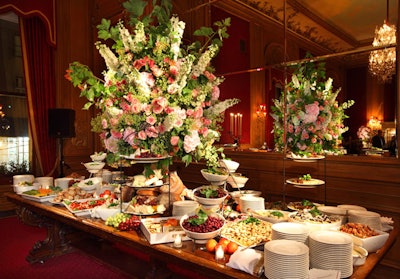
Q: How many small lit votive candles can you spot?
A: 2